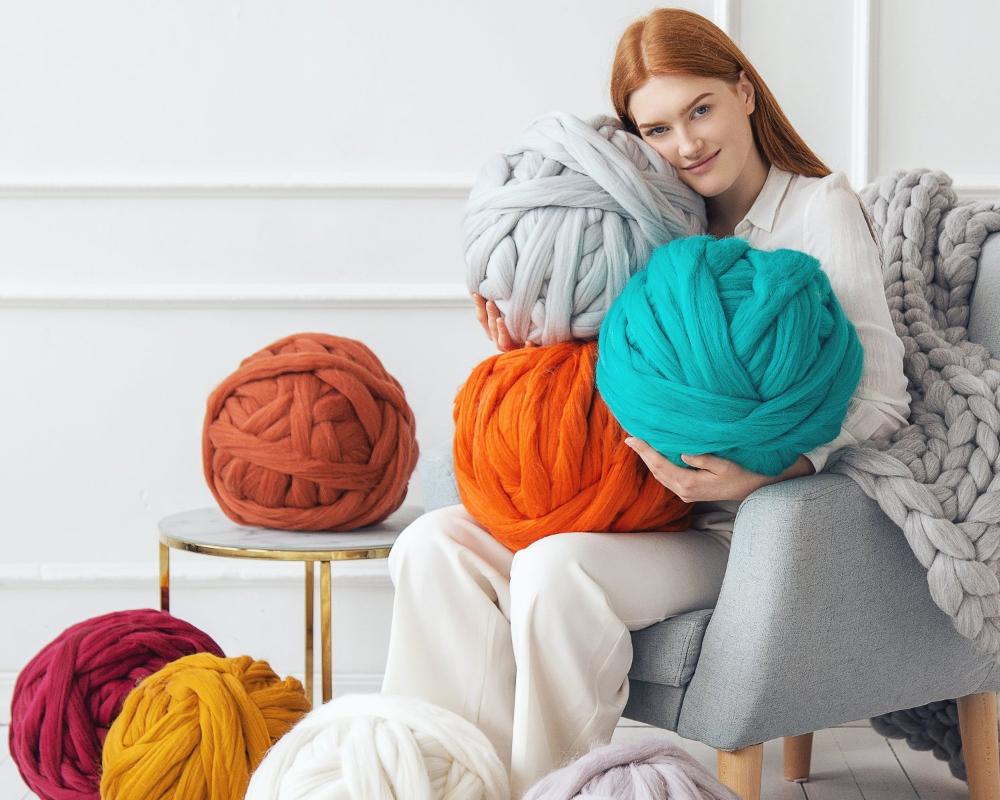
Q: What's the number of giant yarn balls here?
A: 8